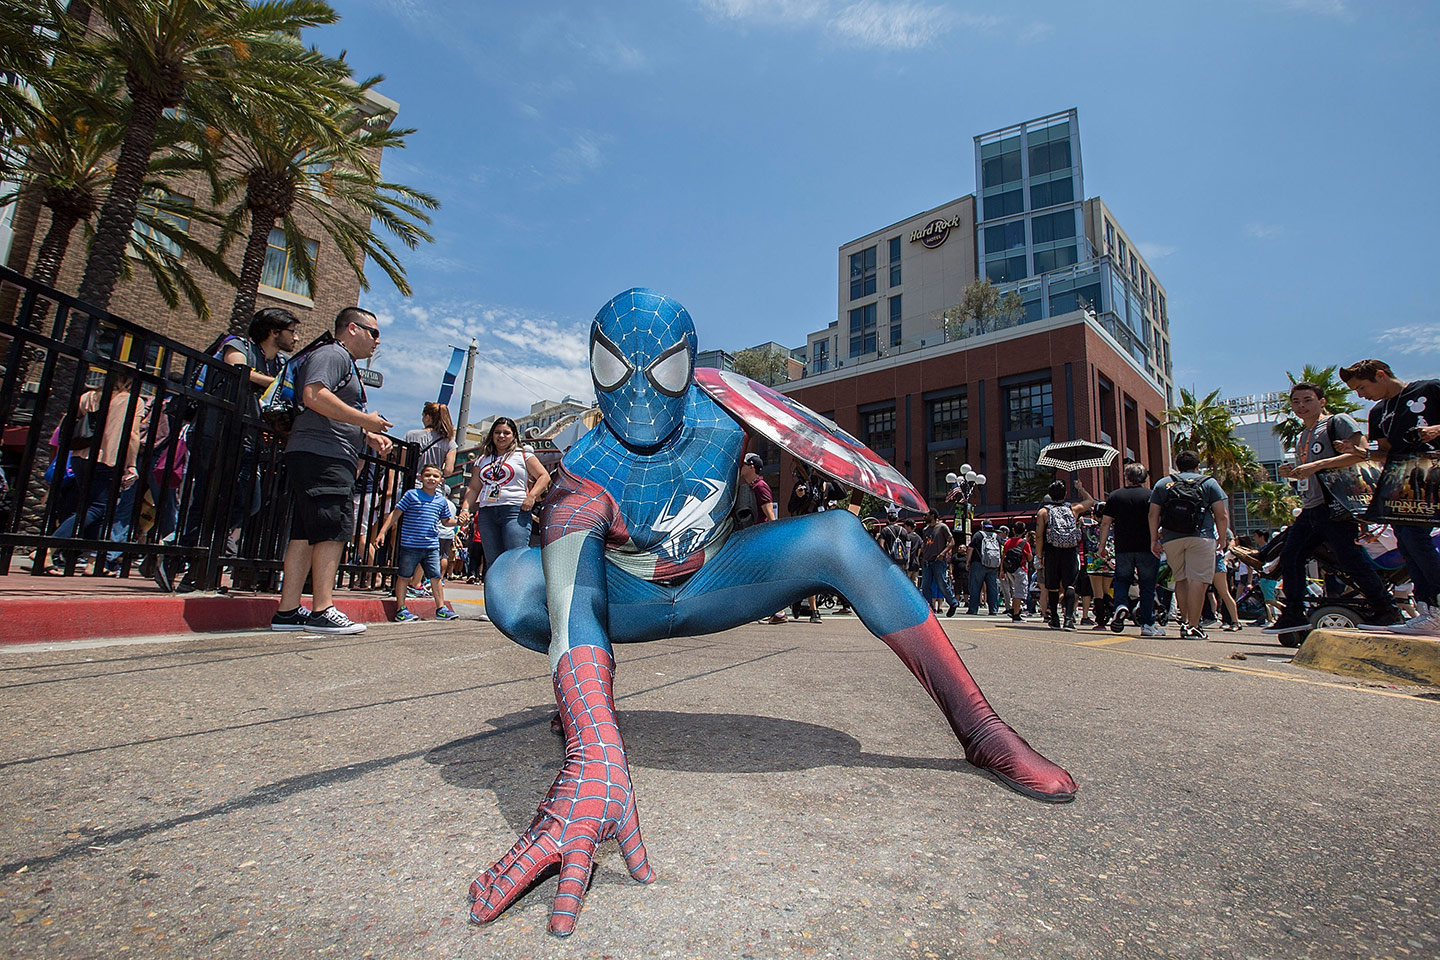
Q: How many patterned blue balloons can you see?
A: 0